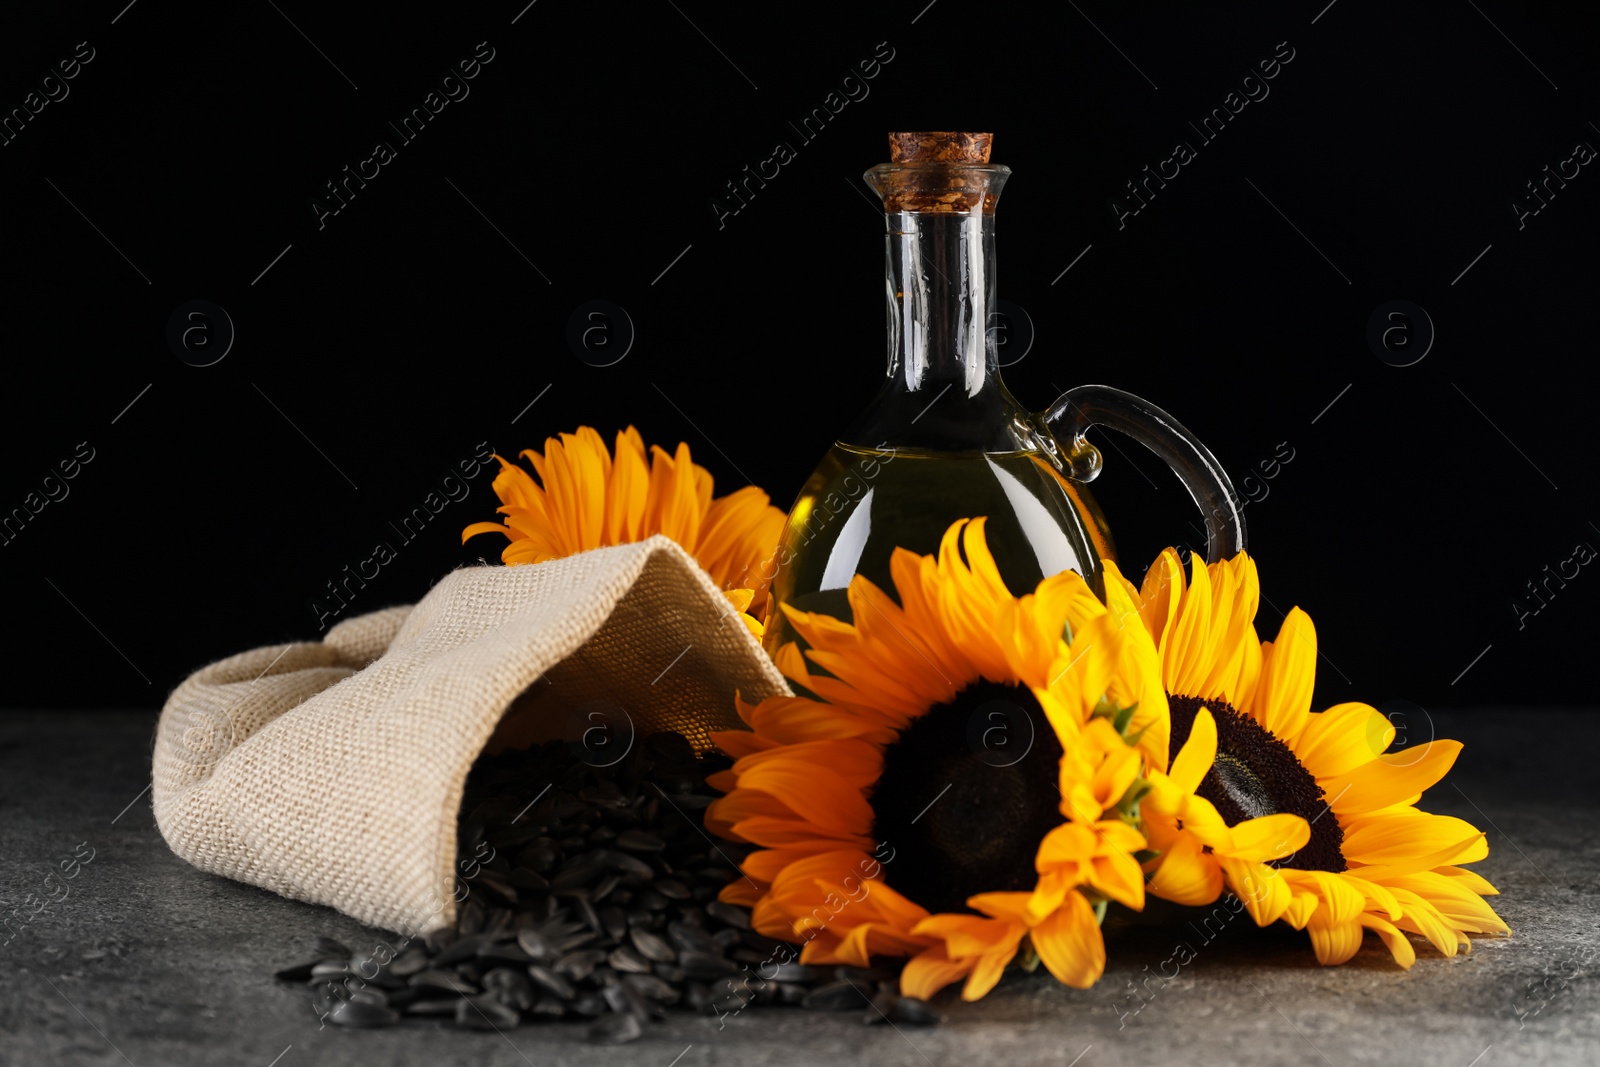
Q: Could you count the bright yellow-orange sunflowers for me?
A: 3